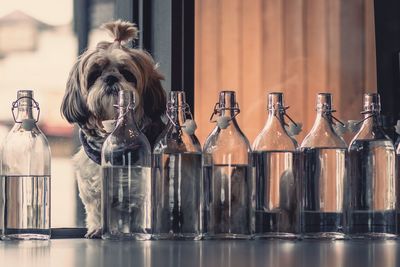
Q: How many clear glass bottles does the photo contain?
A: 7